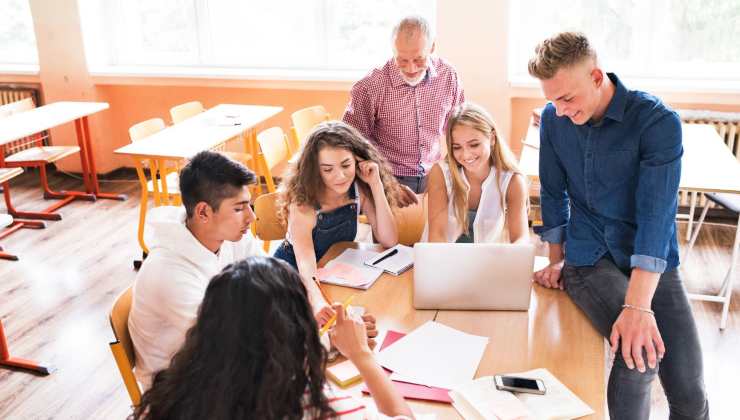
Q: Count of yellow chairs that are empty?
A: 4